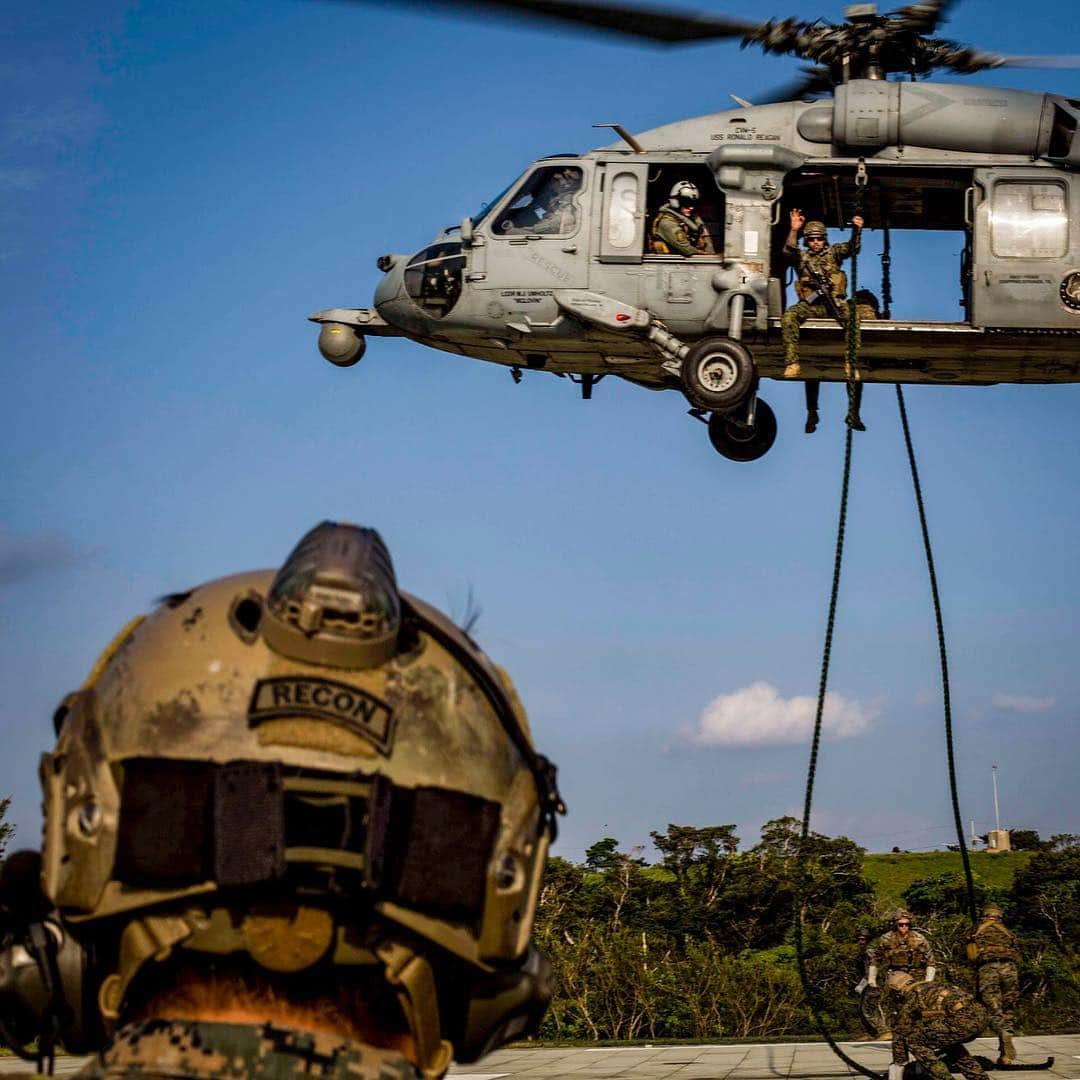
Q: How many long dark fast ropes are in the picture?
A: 2